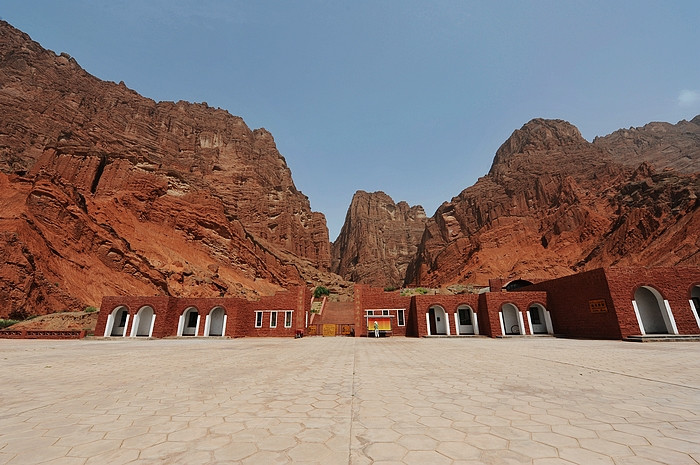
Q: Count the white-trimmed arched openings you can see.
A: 10